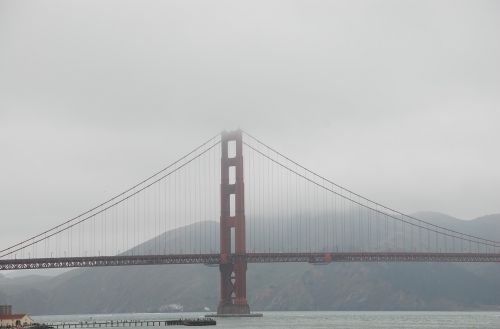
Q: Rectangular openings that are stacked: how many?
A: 4